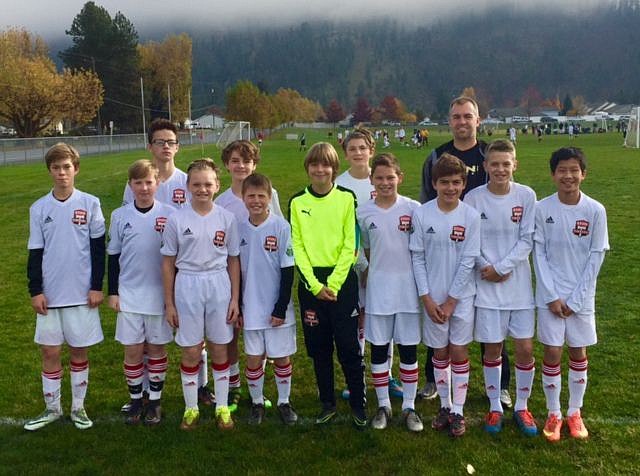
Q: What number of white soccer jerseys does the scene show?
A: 11